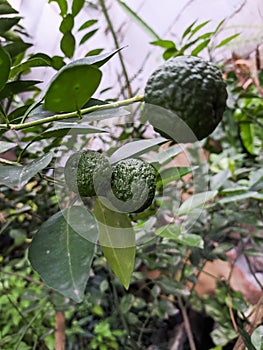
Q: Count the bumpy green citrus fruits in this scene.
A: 3